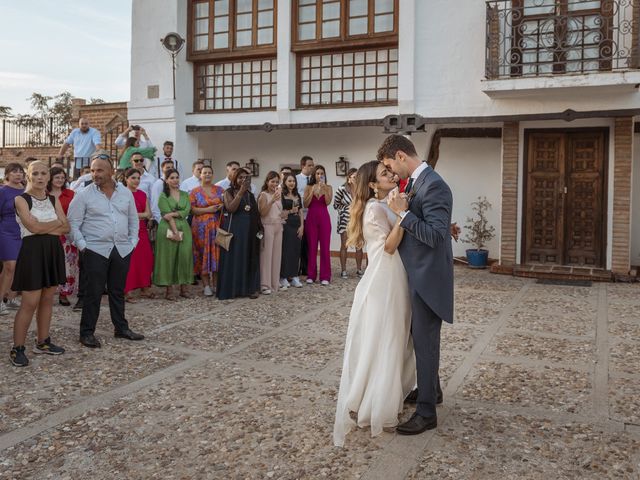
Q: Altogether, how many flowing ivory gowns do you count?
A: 1